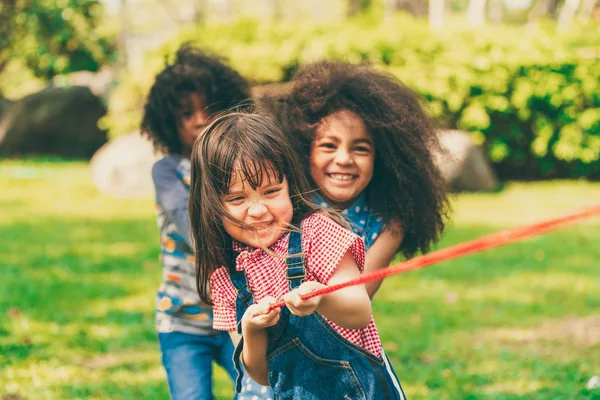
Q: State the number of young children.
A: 3